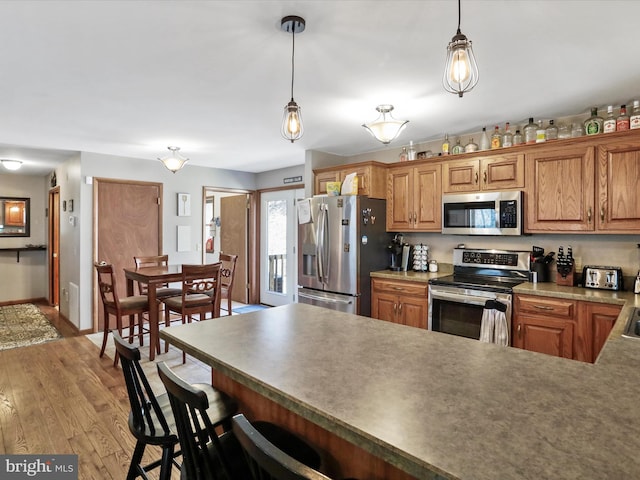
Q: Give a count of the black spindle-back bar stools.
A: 3